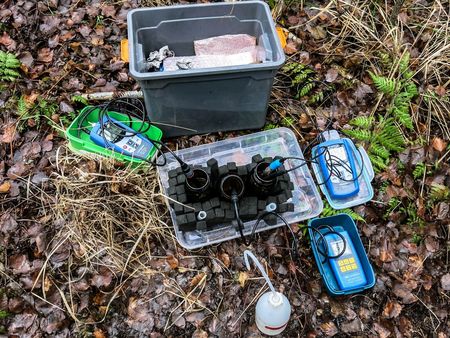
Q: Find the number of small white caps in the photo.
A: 2